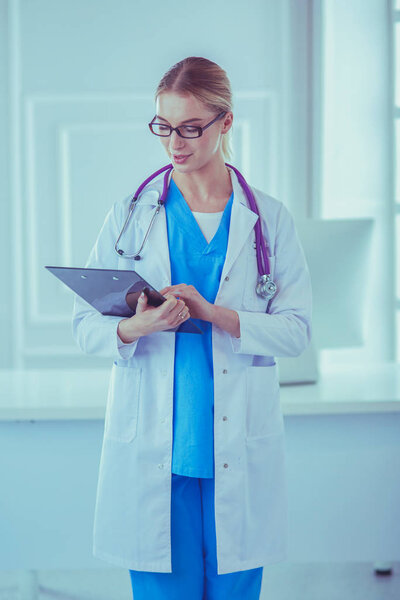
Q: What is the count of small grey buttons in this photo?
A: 4